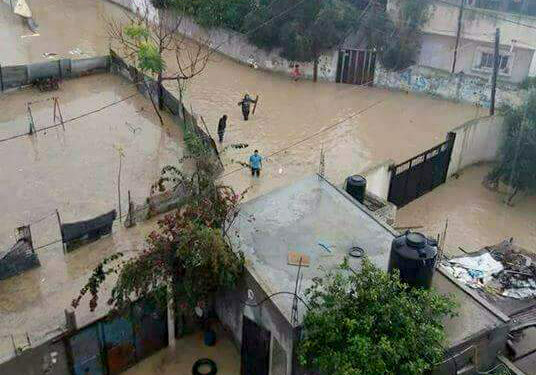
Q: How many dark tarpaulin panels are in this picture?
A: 2